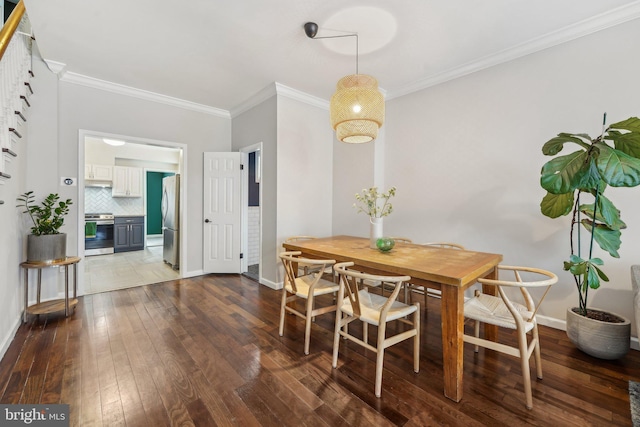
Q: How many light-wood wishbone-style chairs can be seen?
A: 6